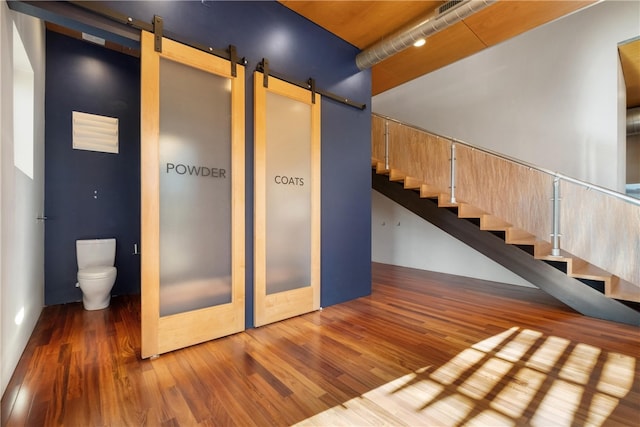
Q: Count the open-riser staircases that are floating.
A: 1